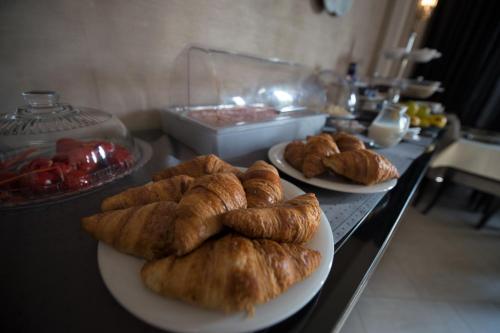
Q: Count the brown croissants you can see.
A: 11